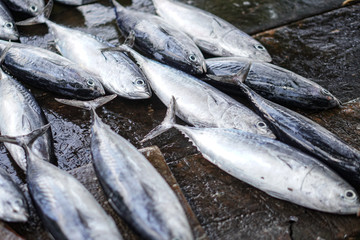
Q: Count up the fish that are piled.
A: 15